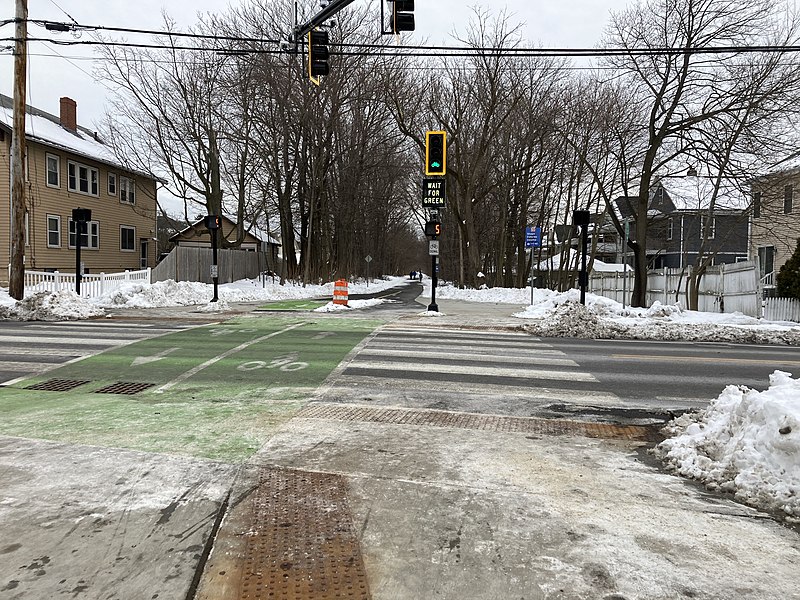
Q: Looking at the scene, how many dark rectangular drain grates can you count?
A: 2